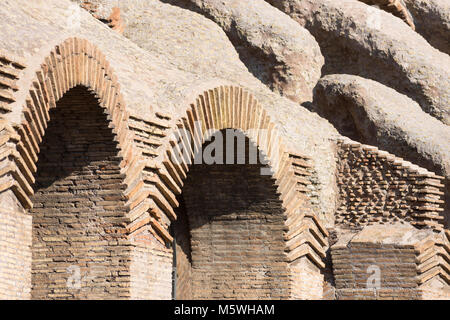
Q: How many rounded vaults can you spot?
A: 2